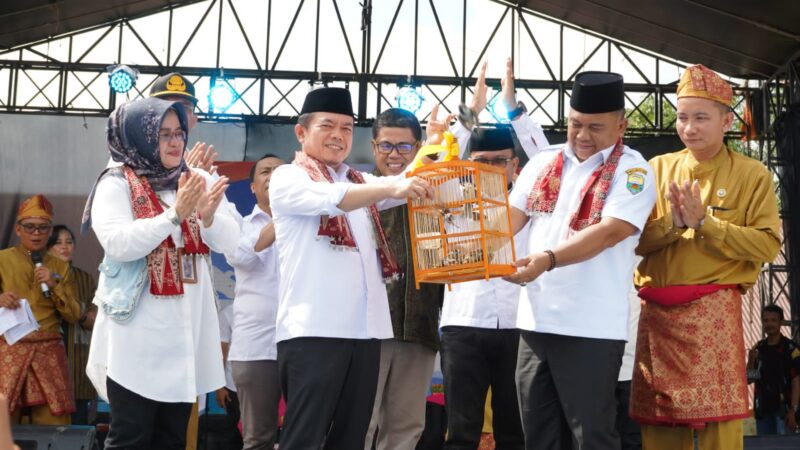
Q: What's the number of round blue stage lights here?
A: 4